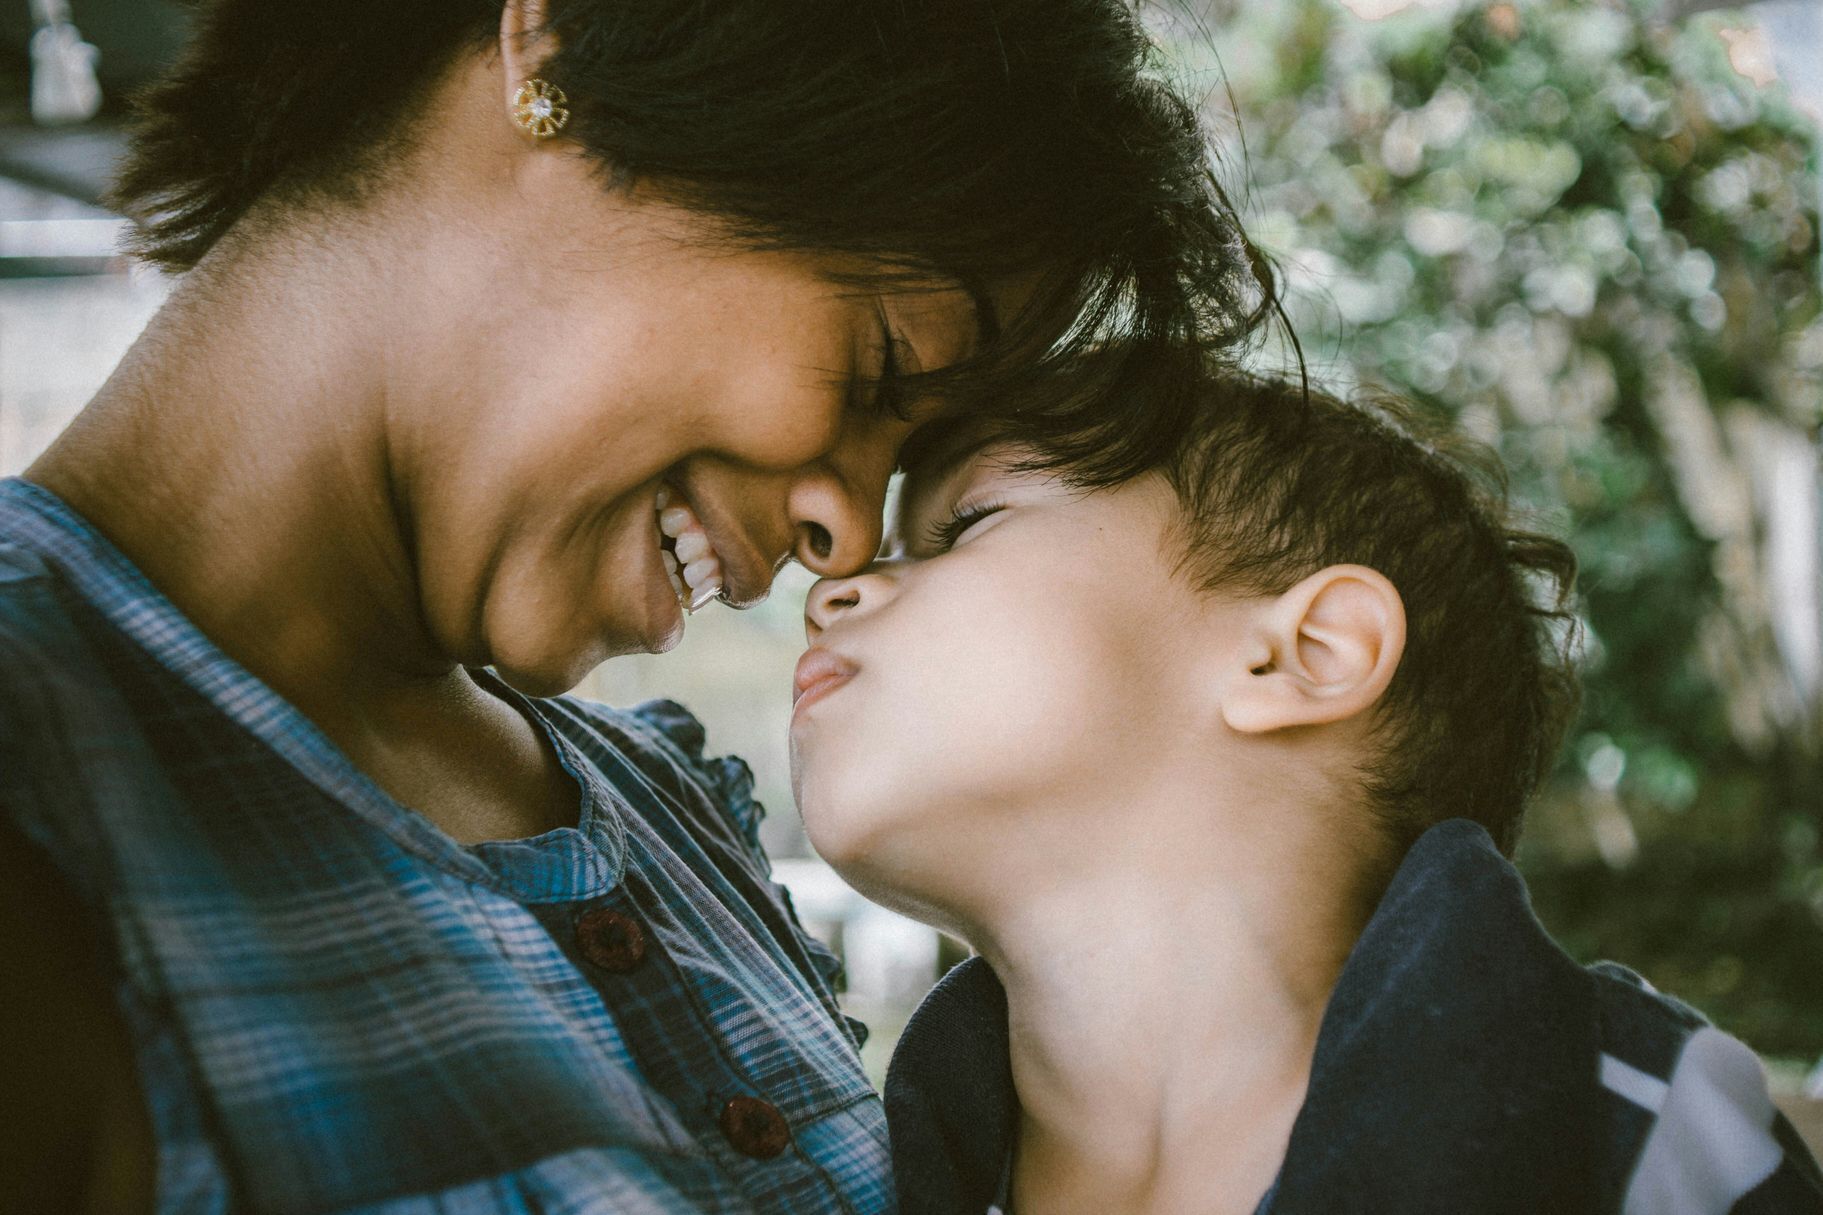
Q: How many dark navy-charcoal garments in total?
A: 1